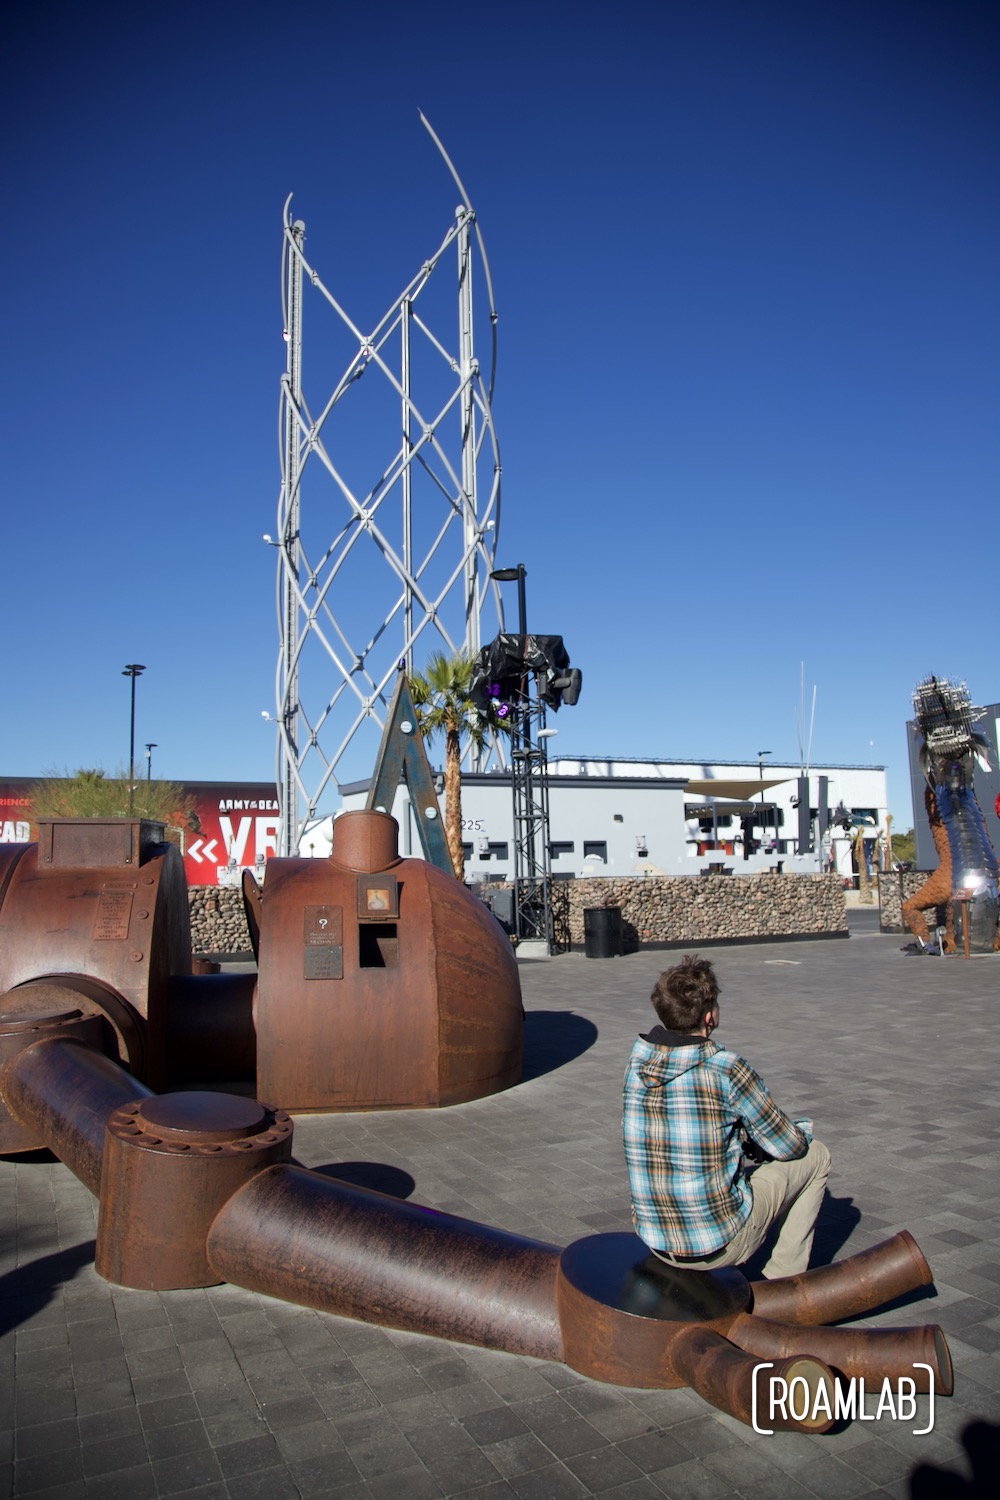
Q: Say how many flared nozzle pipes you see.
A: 3